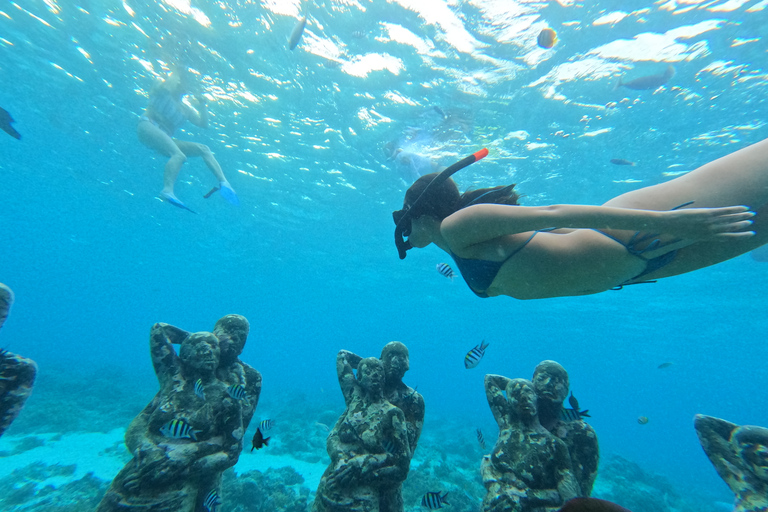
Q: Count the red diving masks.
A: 0